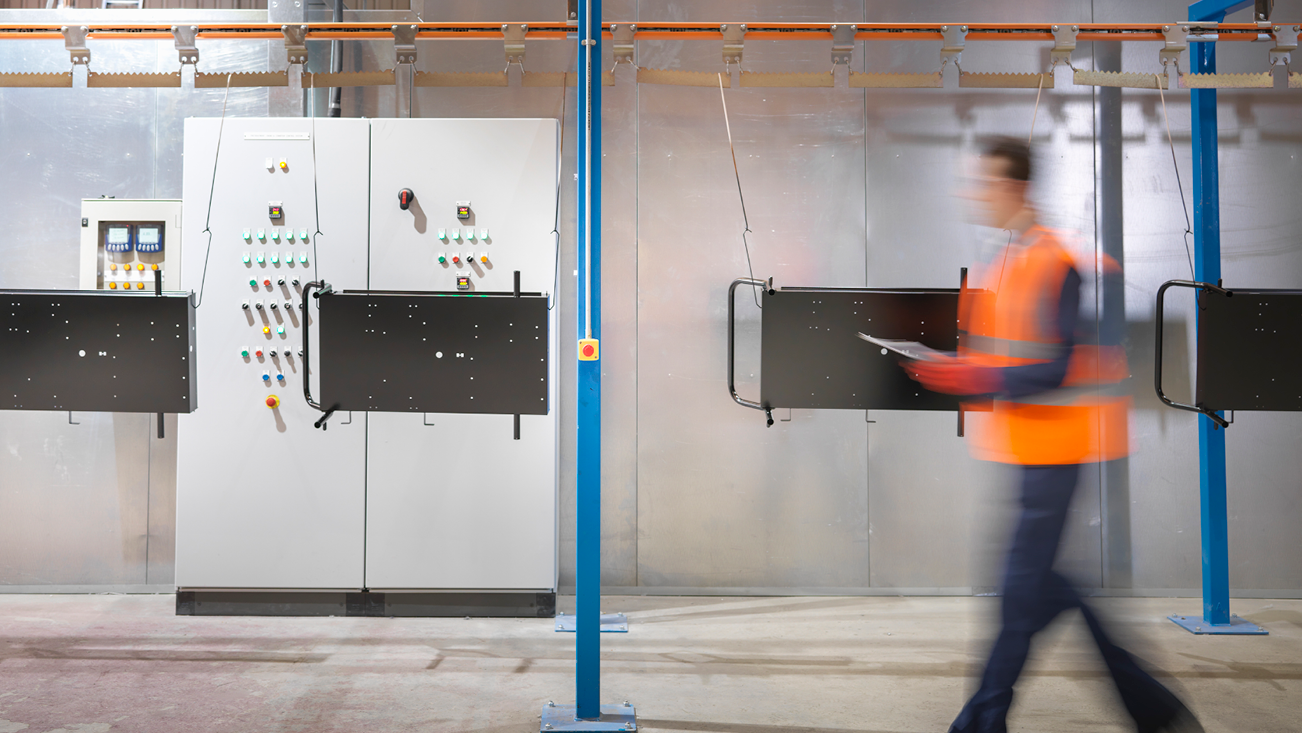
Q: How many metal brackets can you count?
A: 12